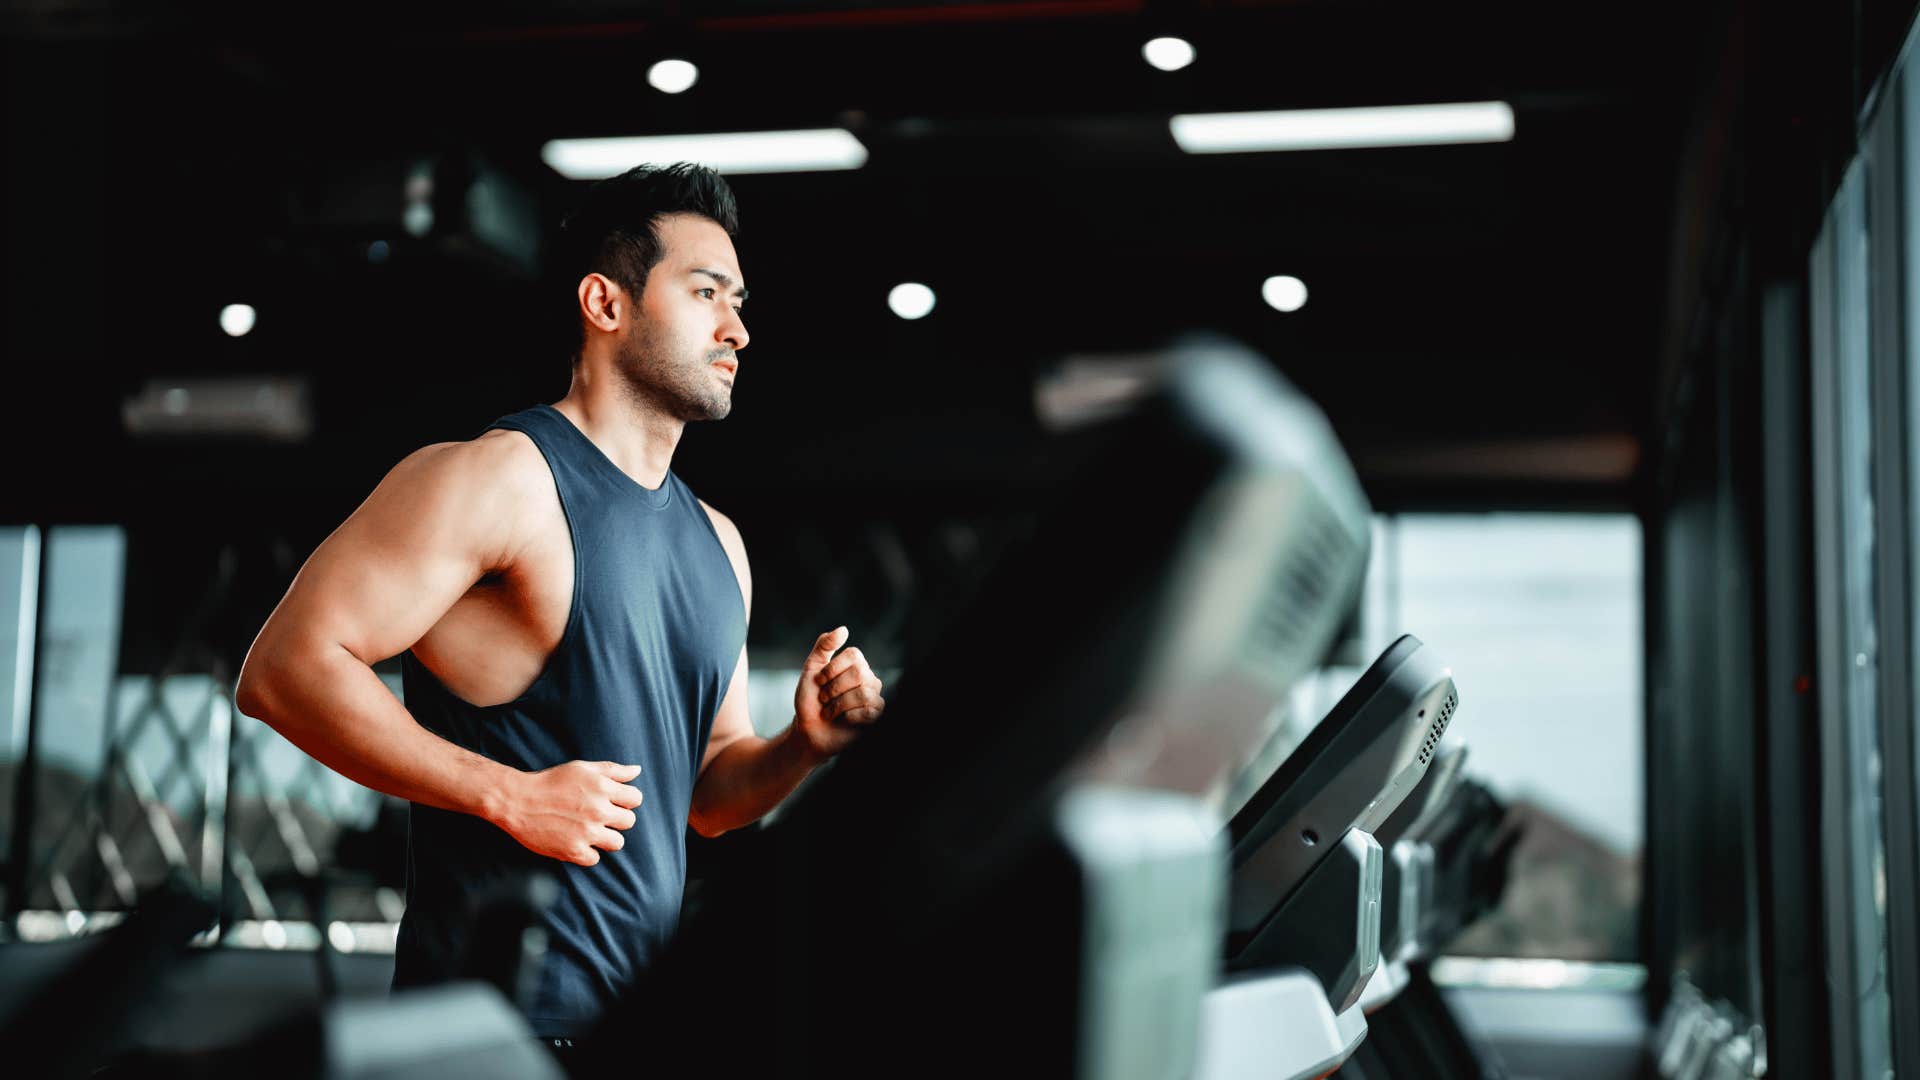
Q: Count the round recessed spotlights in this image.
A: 5